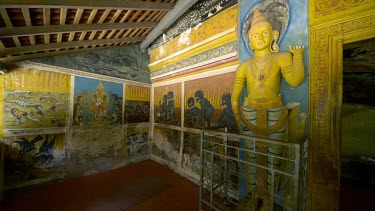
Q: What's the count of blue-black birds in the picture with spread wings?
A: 2